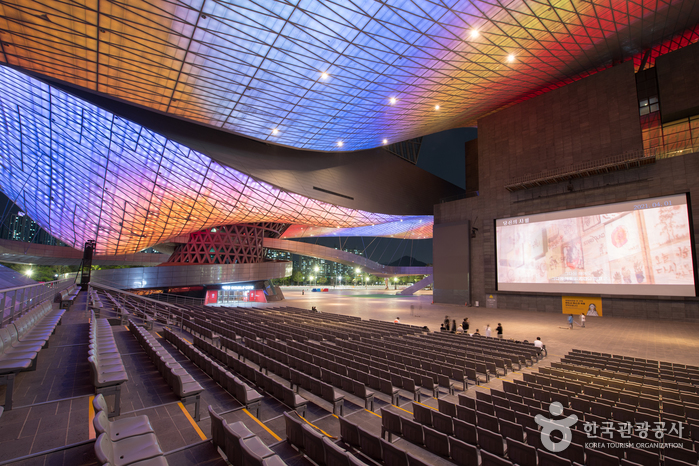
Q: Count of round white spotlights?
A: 8